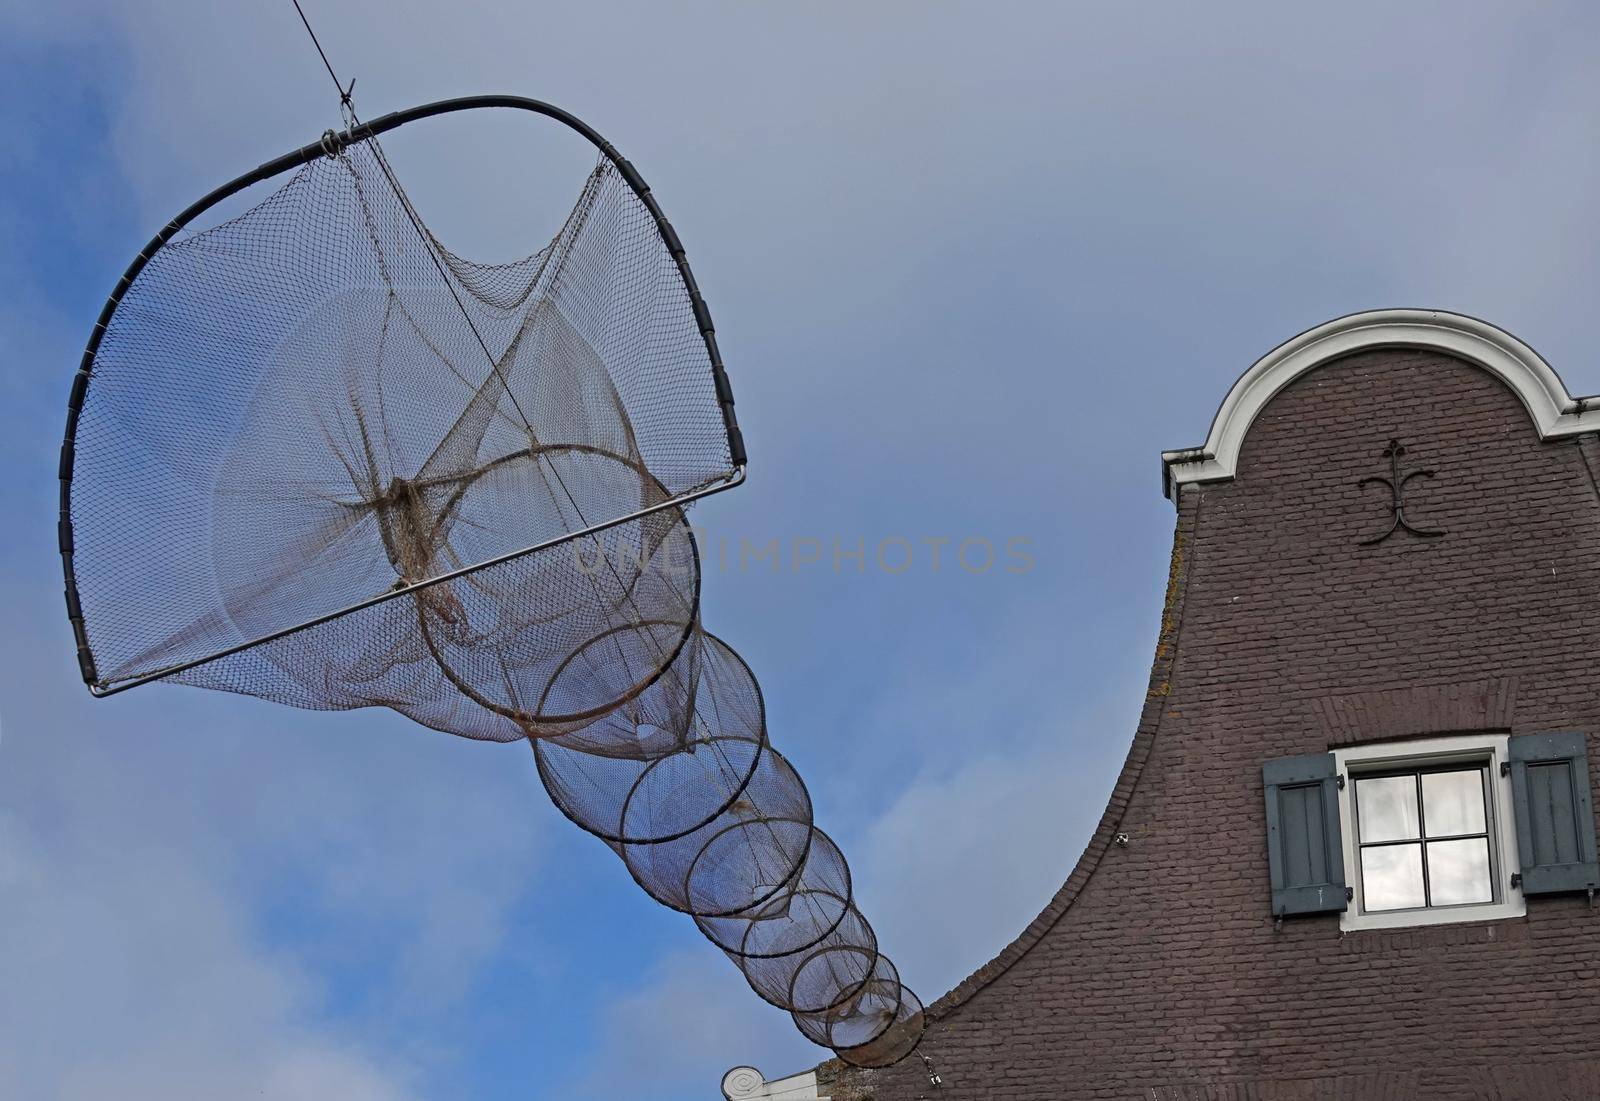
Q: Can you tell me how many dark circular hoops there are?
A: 7